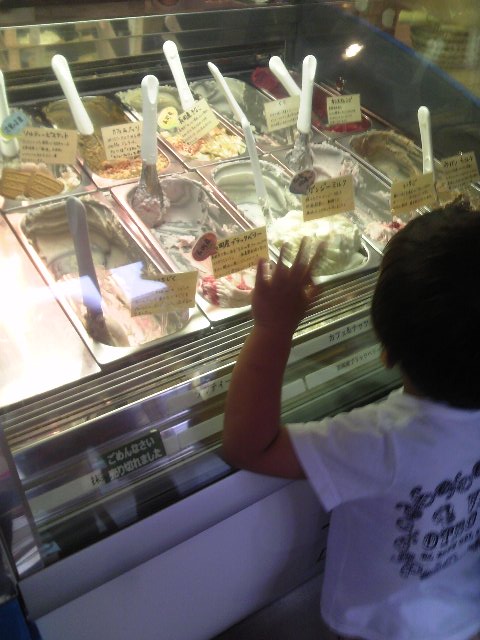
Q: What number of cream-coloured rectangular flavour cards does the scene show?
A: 10